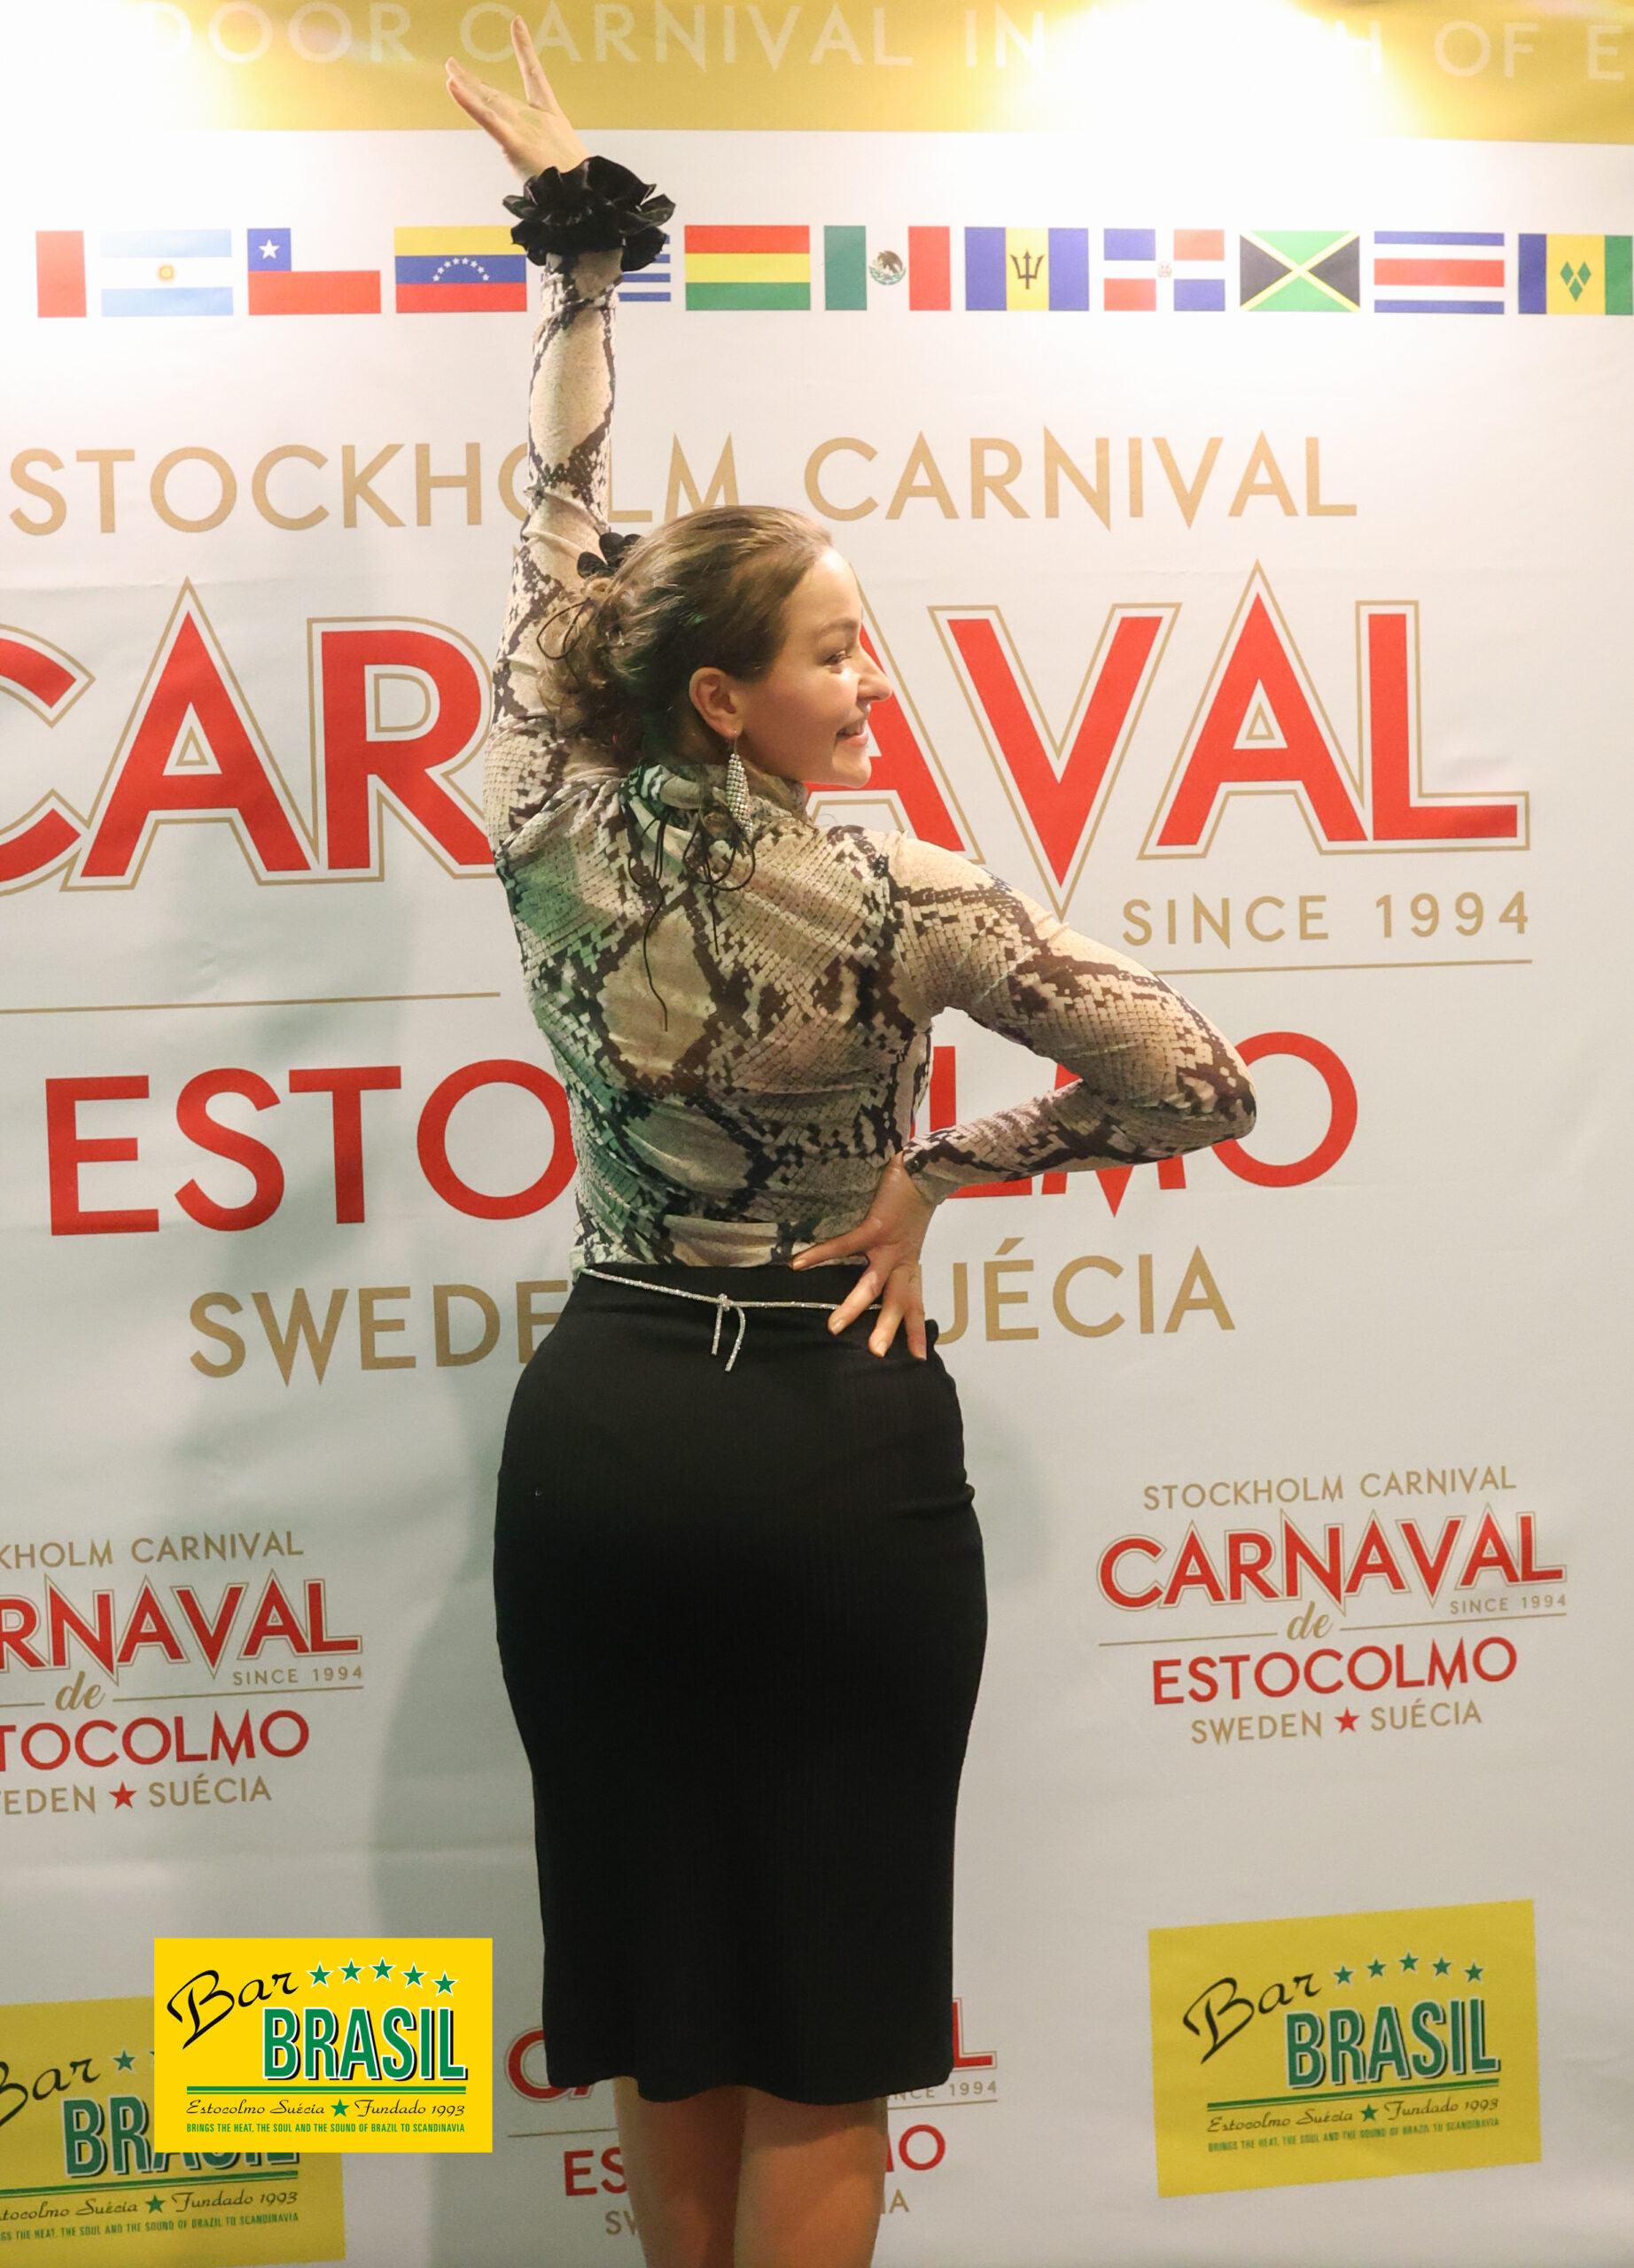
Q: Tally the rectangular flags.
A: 12